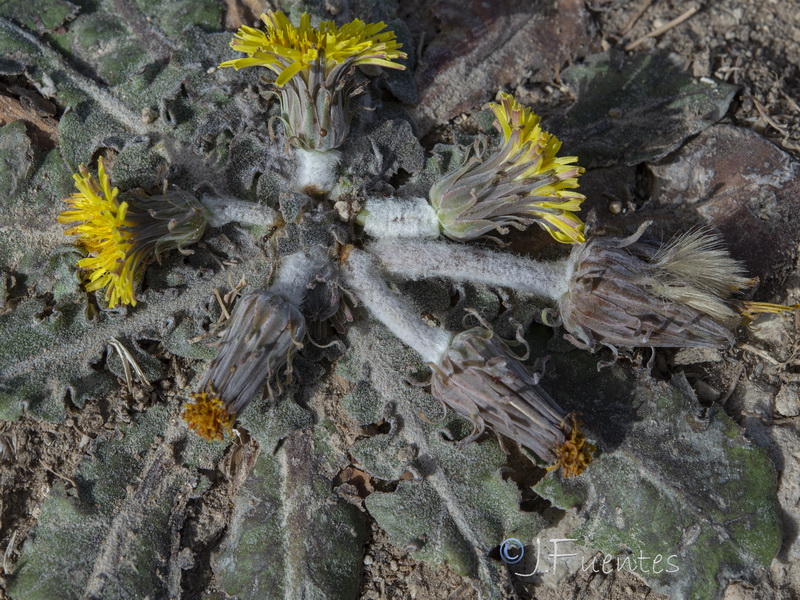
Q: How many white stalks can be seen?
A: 6